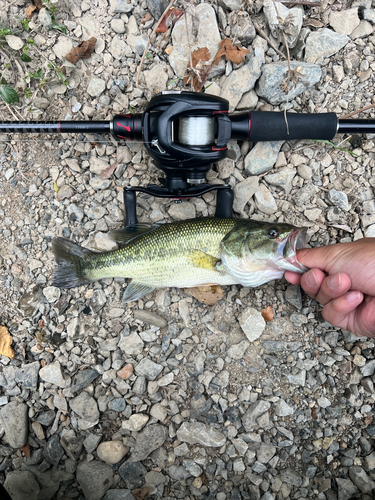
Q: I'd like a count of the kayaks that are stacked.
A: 0